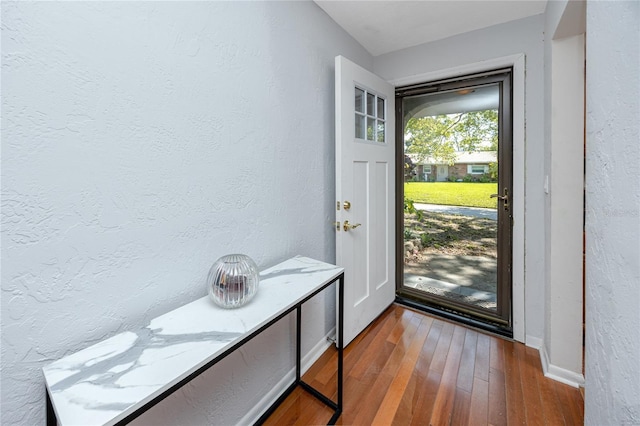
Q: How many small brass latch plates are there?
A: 2